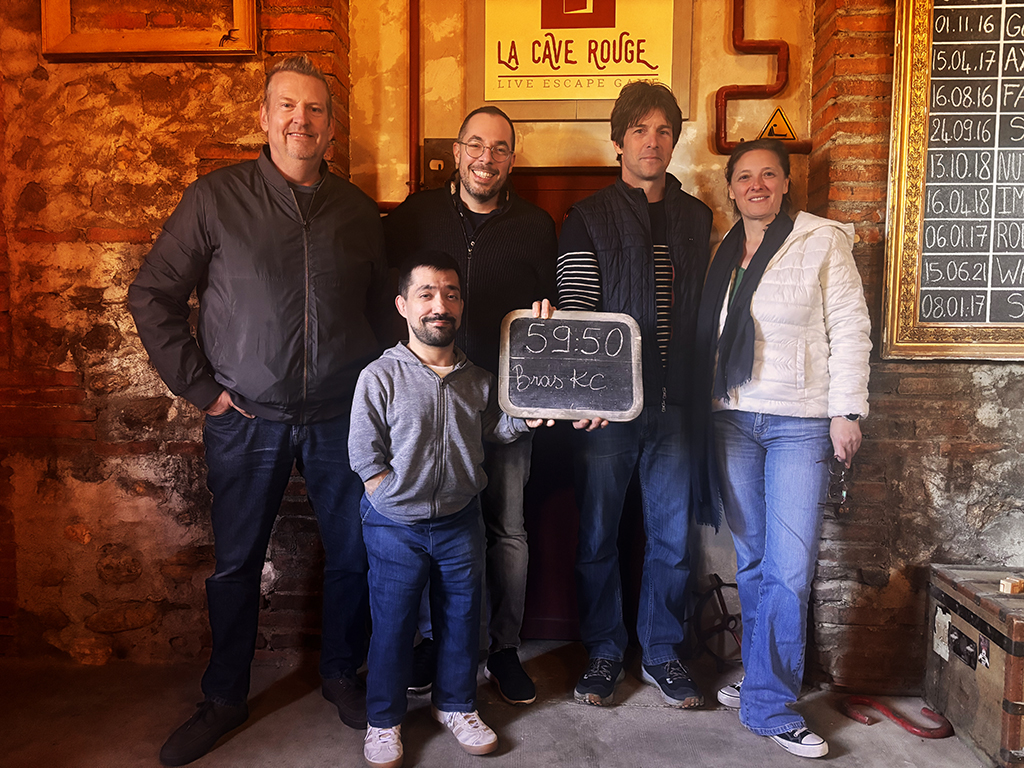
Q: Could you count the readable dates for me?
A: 9